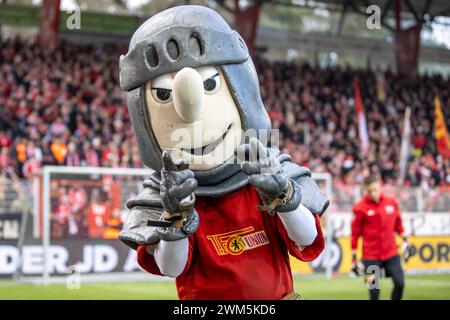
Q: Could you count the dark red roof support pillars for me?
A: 3